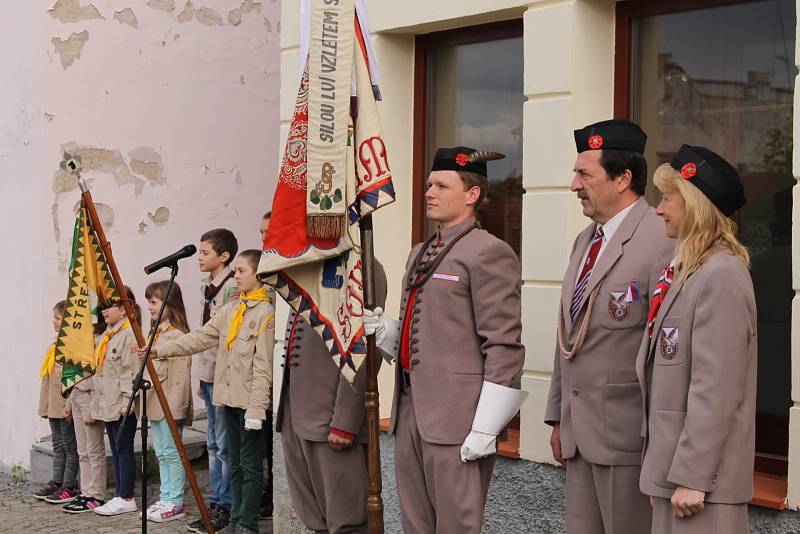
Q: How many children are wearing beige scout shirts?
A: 6